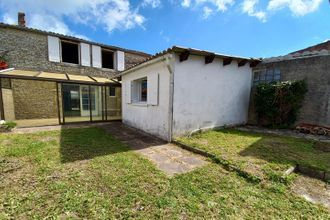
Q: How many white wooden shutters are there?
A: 6